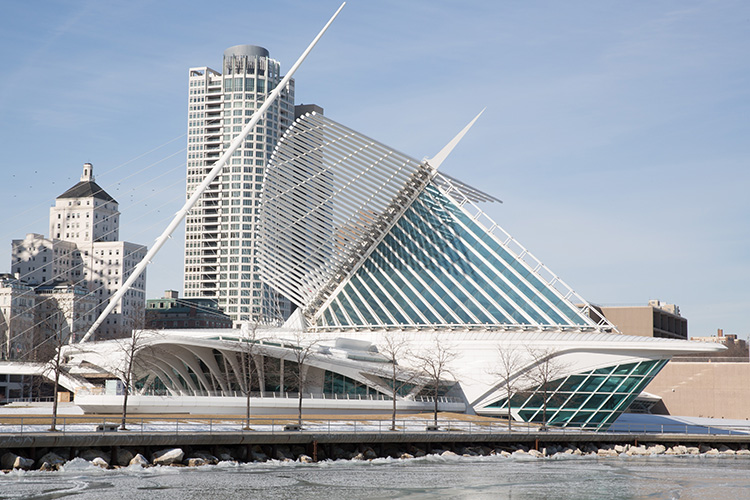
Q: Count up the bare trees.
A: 8